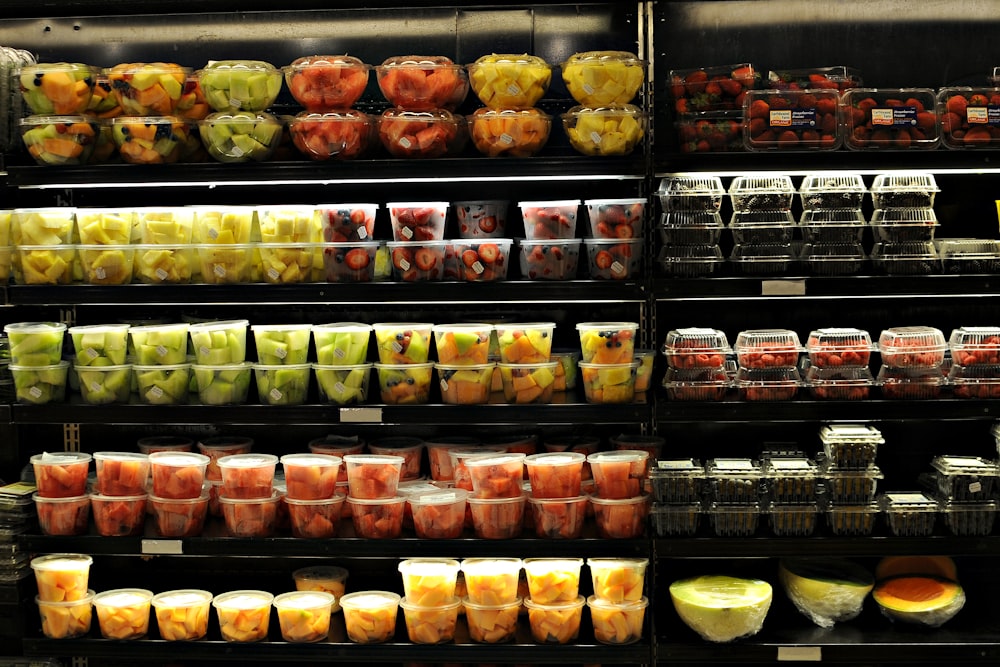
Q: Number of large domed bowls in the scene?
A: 14